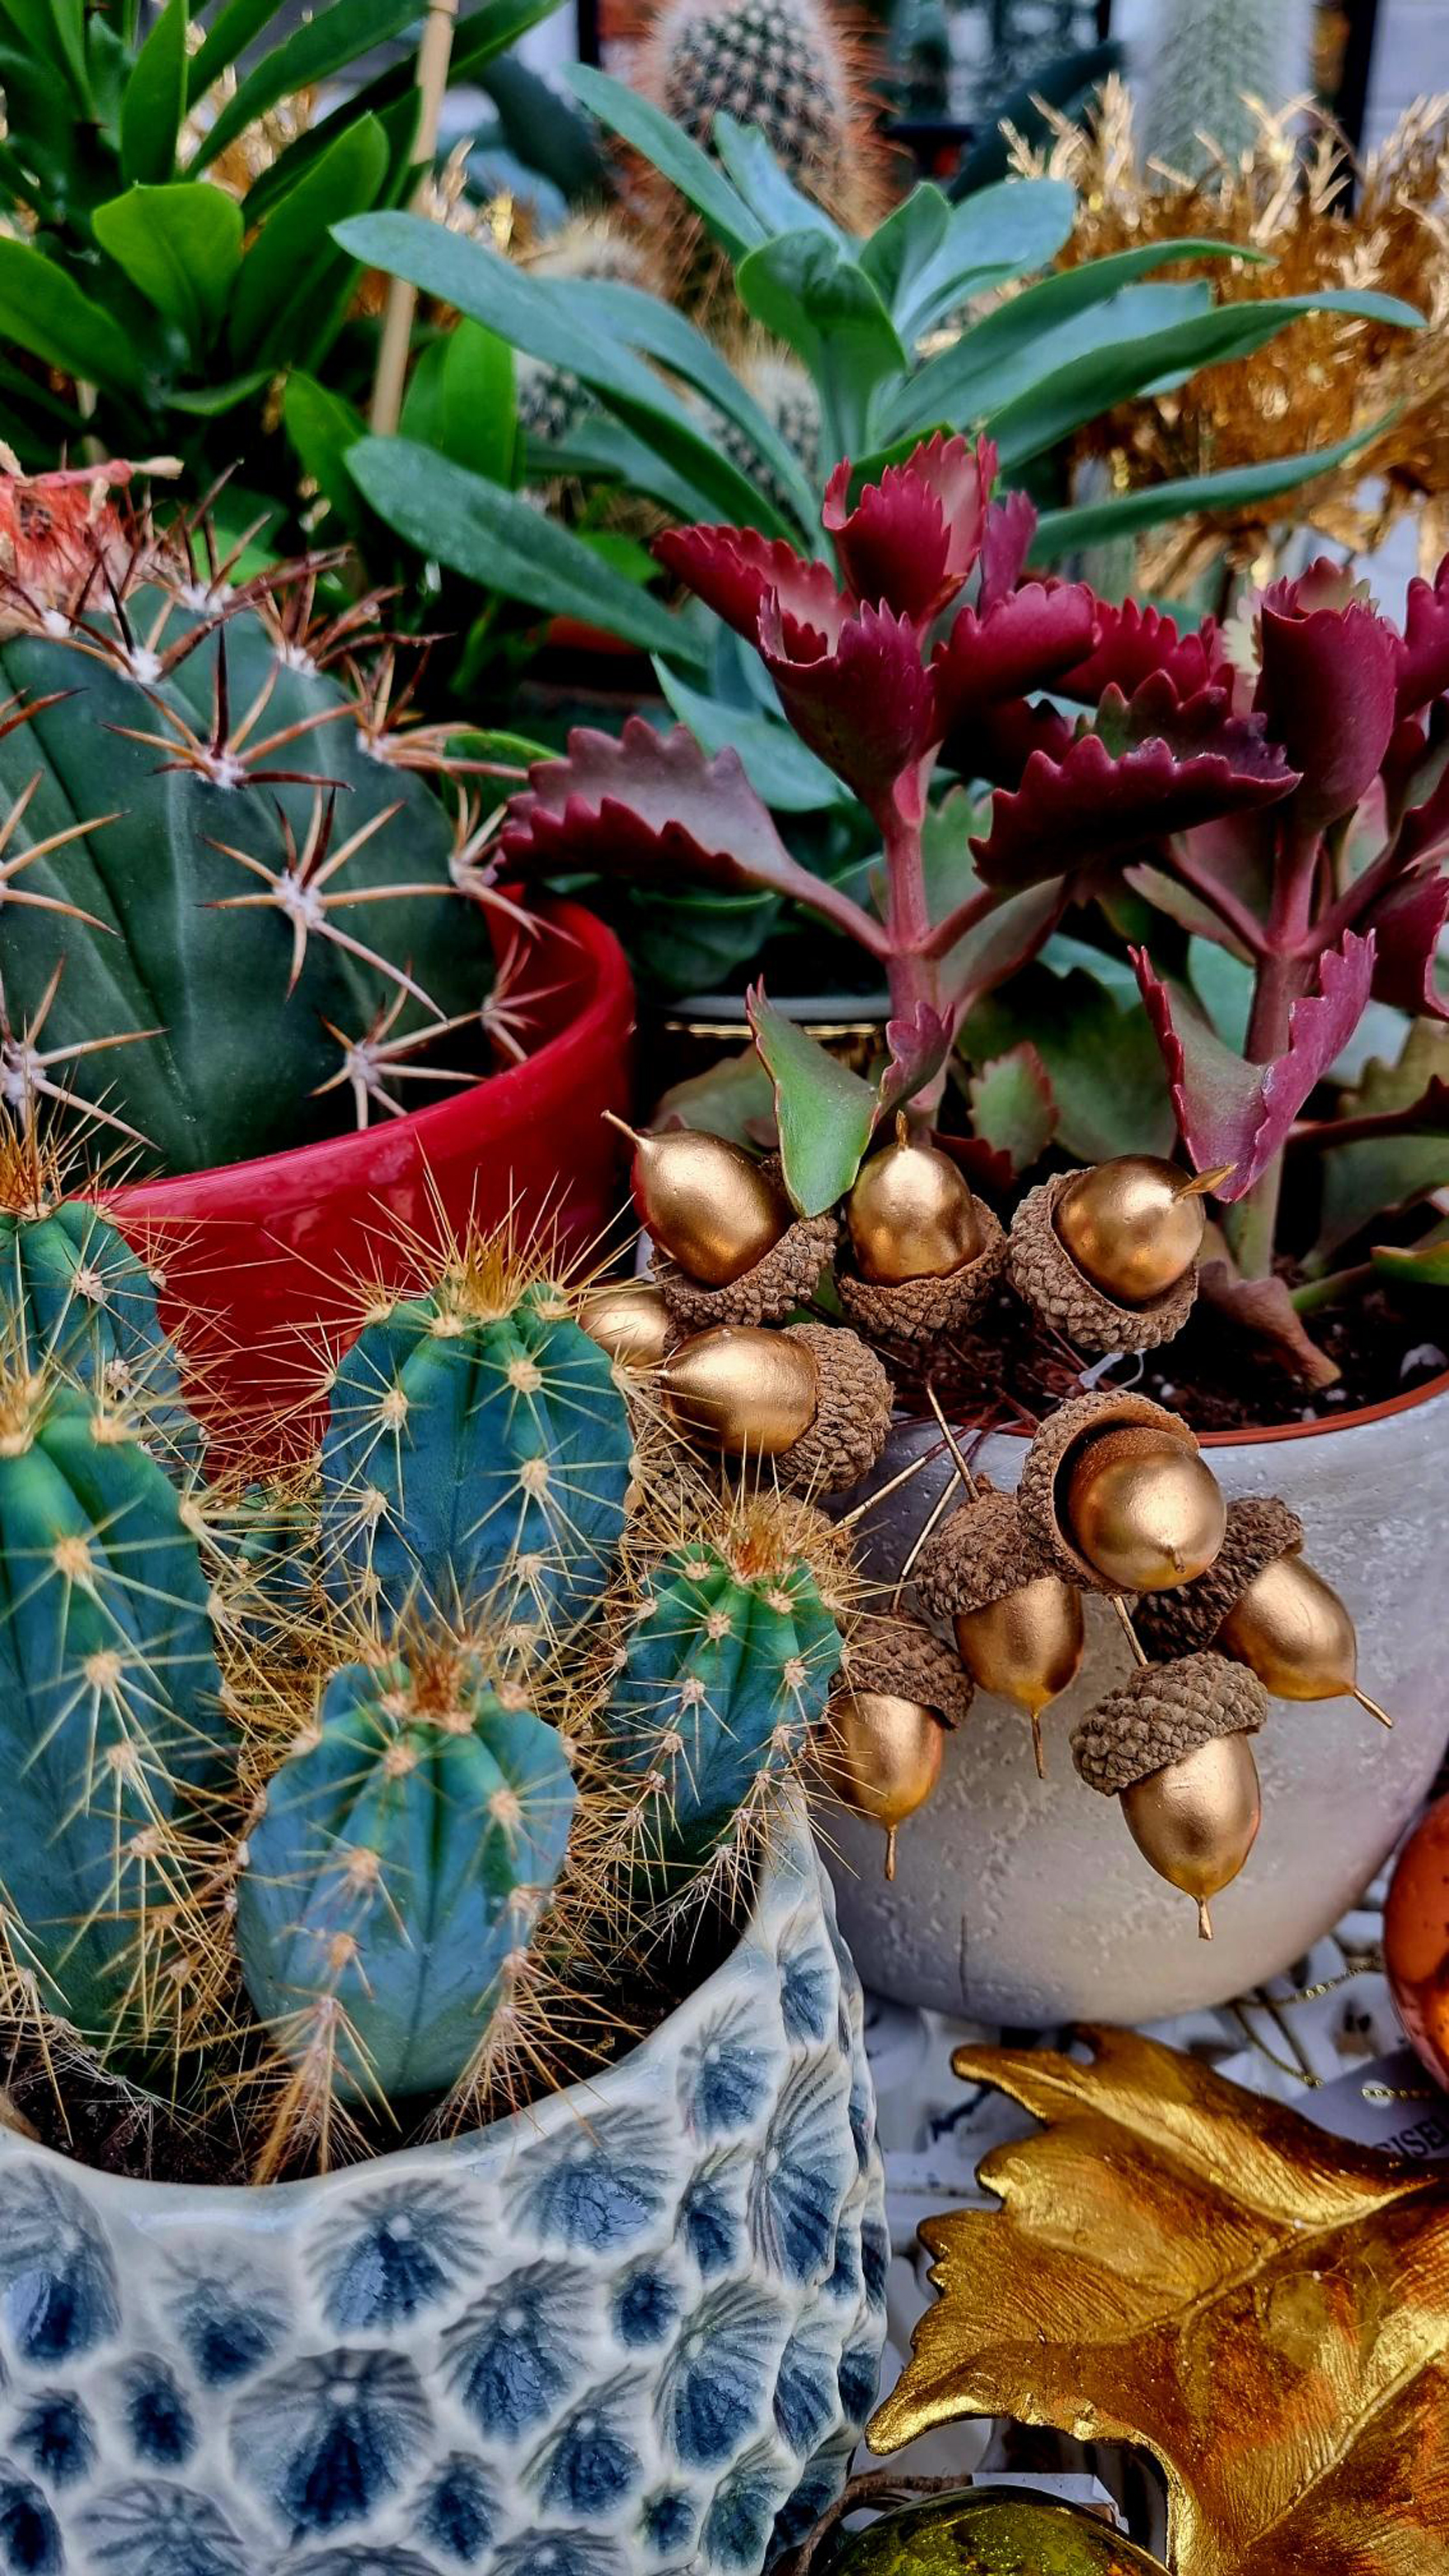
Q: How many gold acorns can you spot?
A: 10